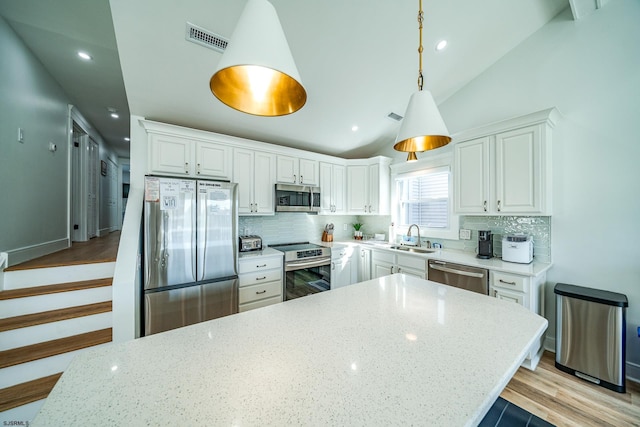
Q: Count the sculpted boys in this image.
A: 0